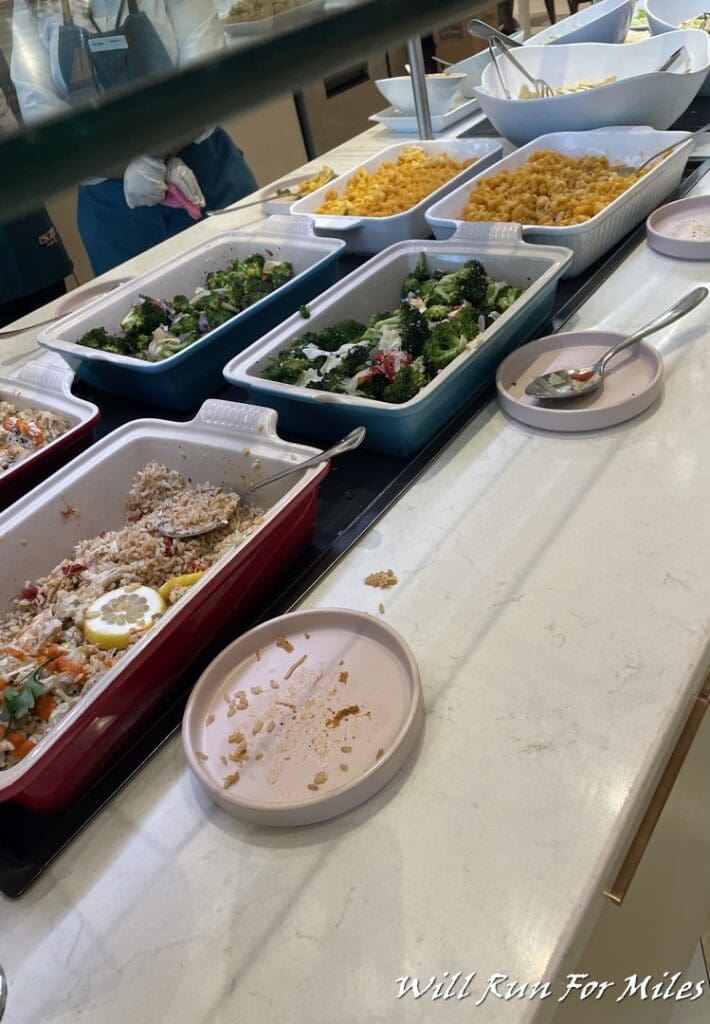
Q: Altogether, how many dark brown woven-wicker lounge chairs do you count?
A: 0